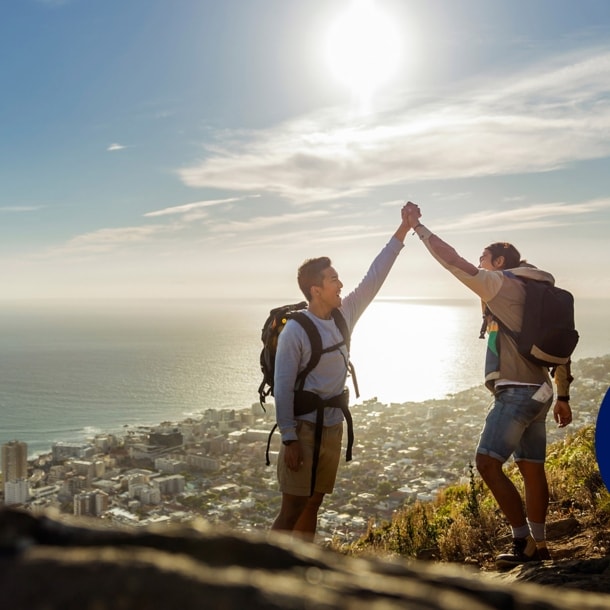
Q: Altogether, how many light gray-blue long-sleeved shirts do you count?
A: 1